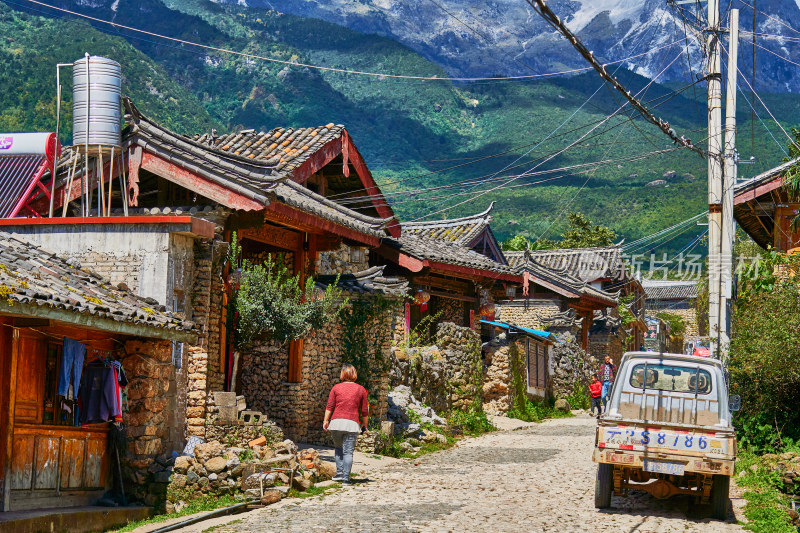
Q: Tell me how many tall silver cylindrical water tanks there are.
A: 1